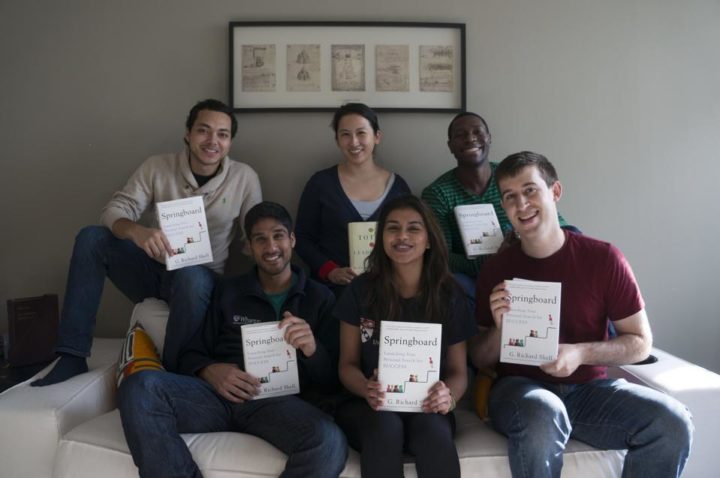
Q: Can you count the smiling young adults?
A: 6